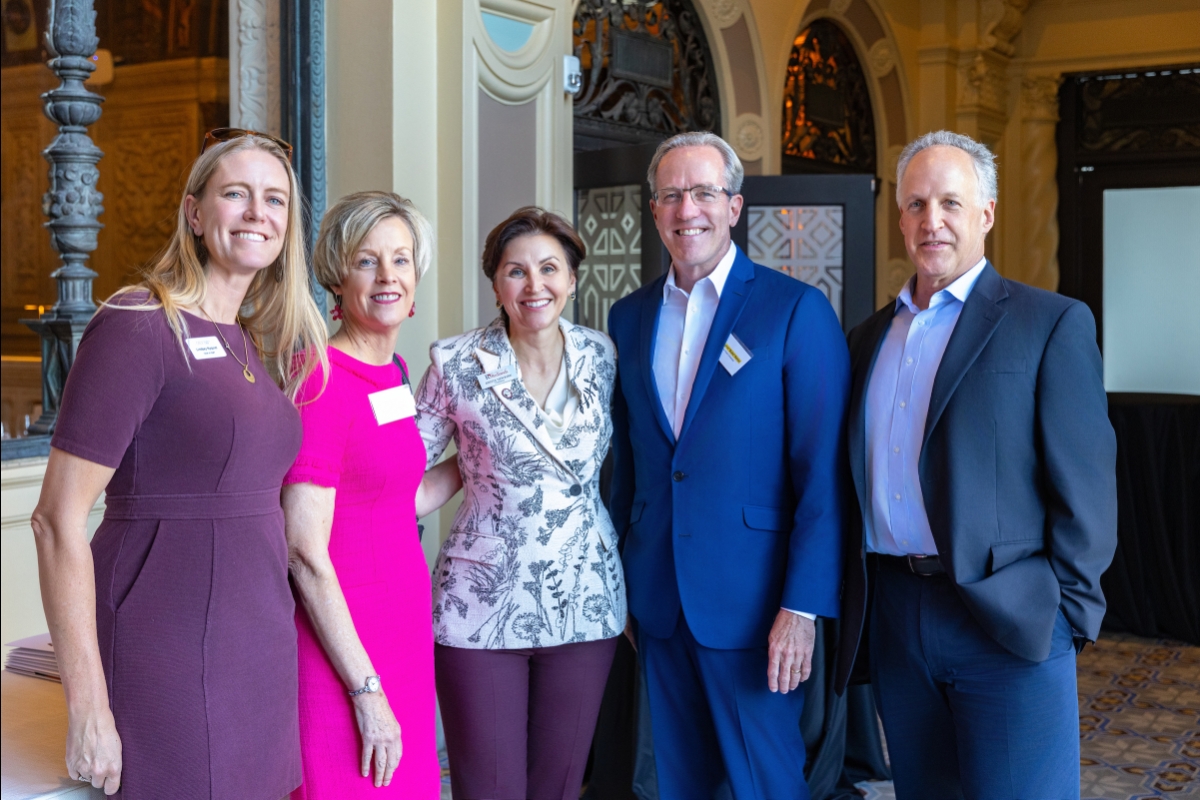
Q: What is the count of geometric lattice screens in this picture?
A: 2